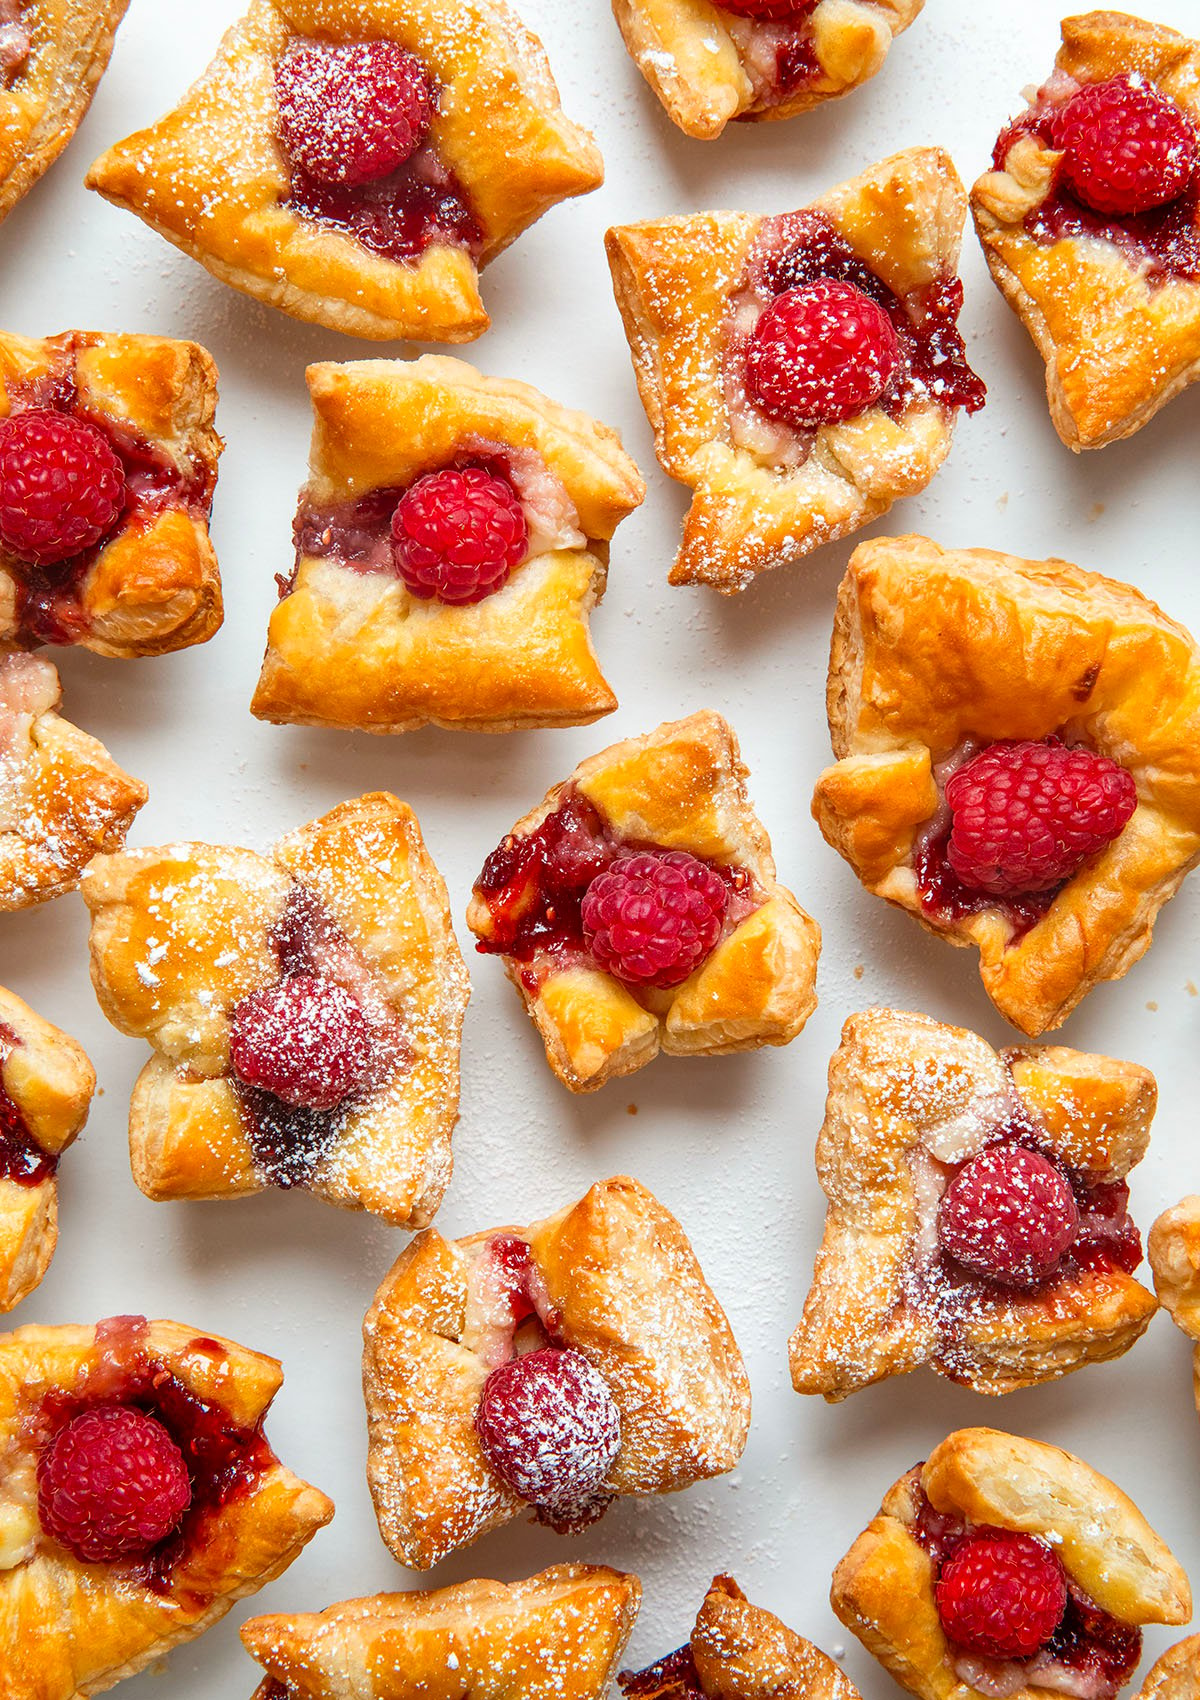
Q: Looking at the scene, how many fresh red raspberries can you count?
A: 13